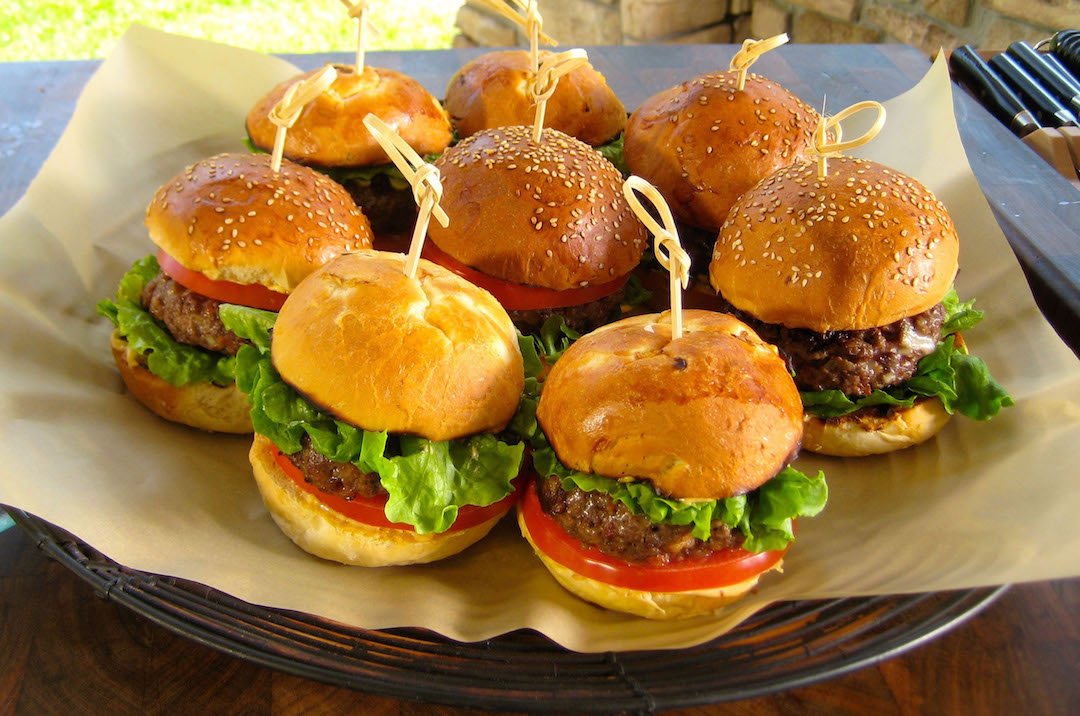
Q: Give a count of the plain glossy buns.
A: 4